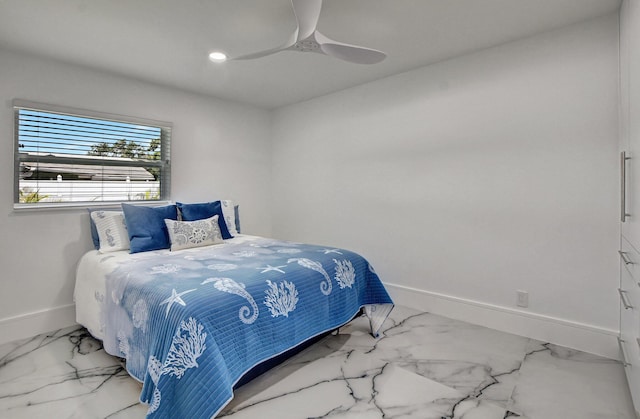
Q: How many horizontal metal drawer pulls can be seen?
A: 3